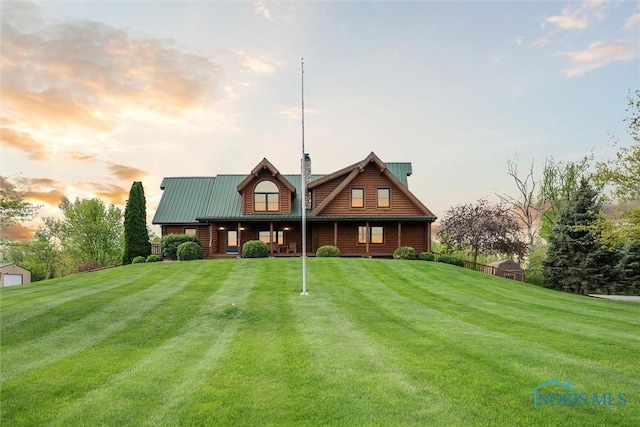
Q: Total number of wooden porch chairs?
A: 2